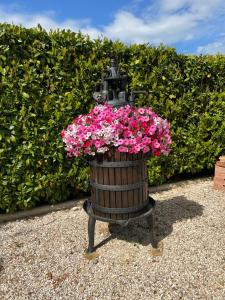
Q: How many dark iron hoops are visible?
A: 3